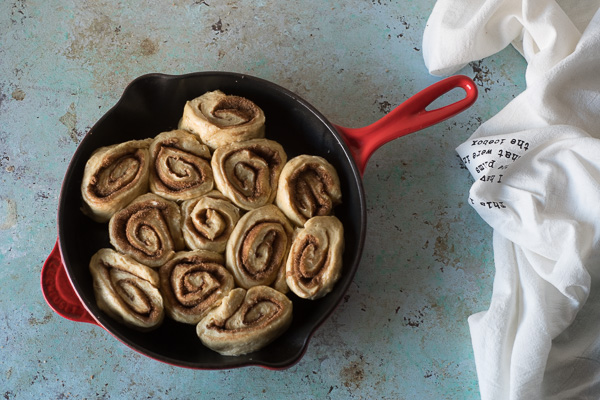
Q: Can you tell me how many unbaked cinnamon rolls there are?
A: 12